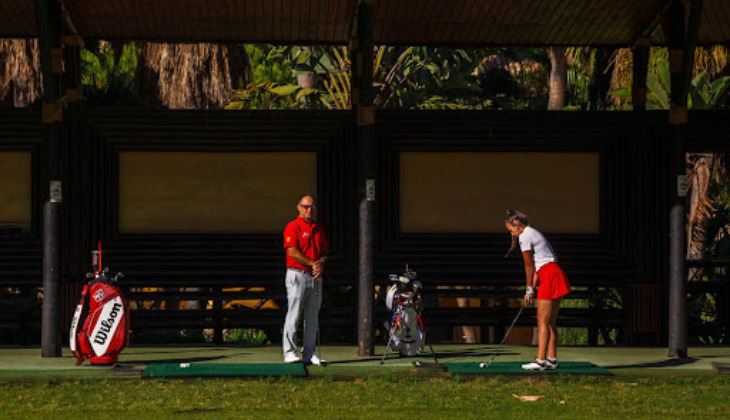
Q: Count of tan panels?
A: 3